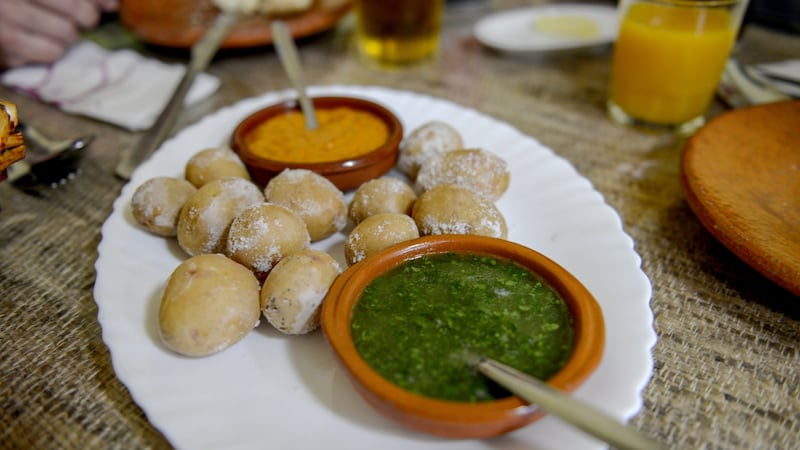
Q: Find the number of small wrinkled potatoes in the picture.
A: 12